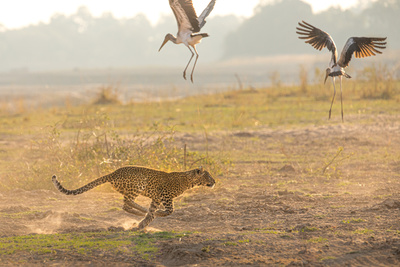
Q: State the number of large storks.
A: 2